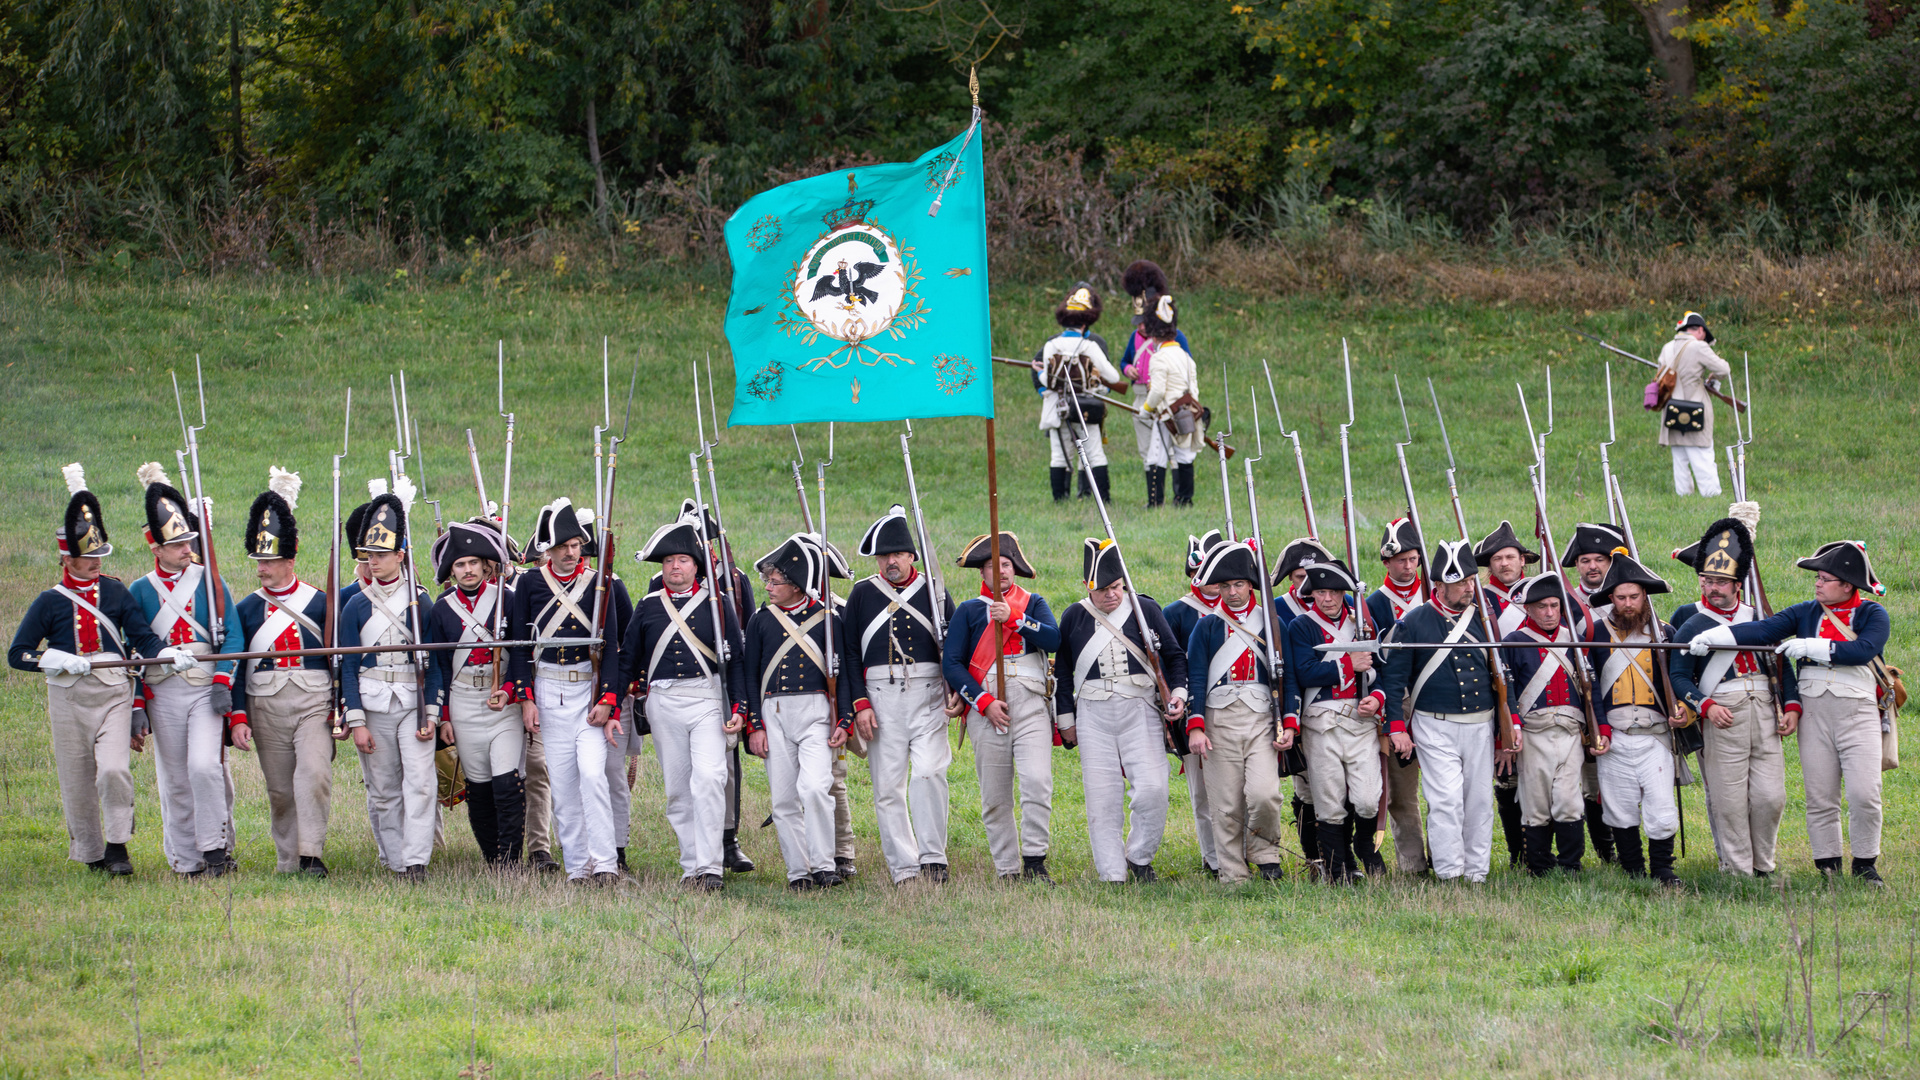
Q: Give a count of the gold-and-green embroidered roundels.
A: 4